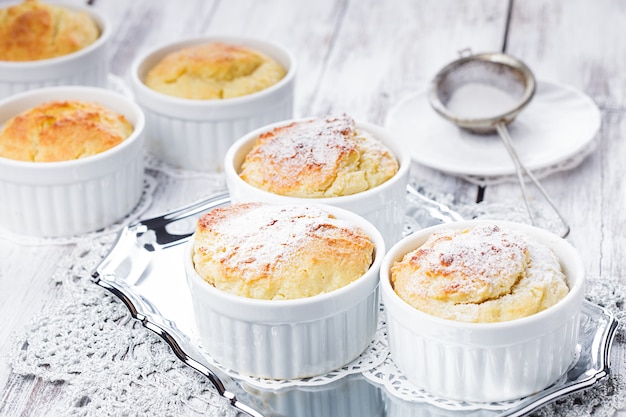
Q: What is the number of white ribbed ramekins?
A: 6